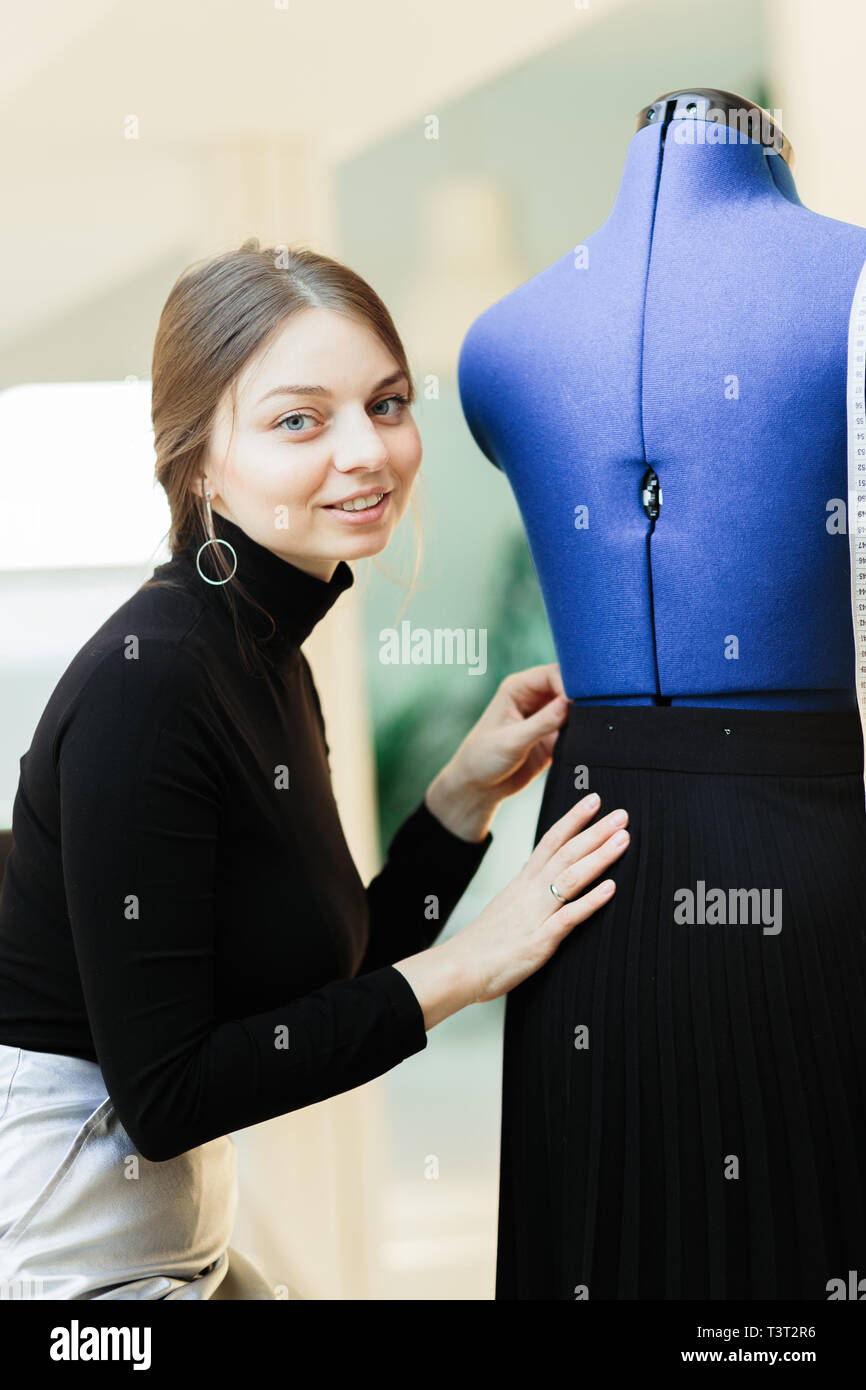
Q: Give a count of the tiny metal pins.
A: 2